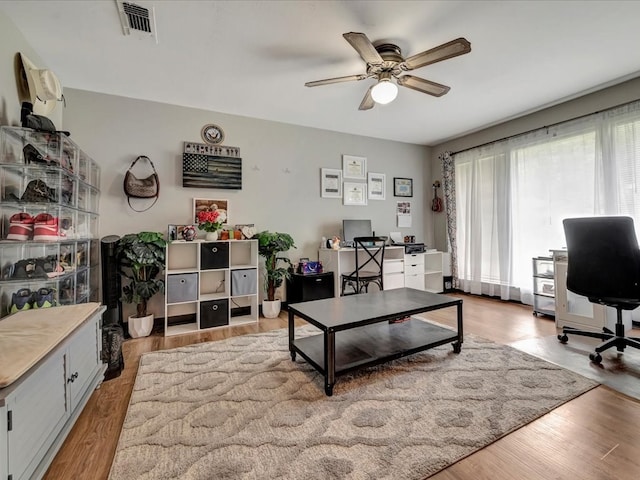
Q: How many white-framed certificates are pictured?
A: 4